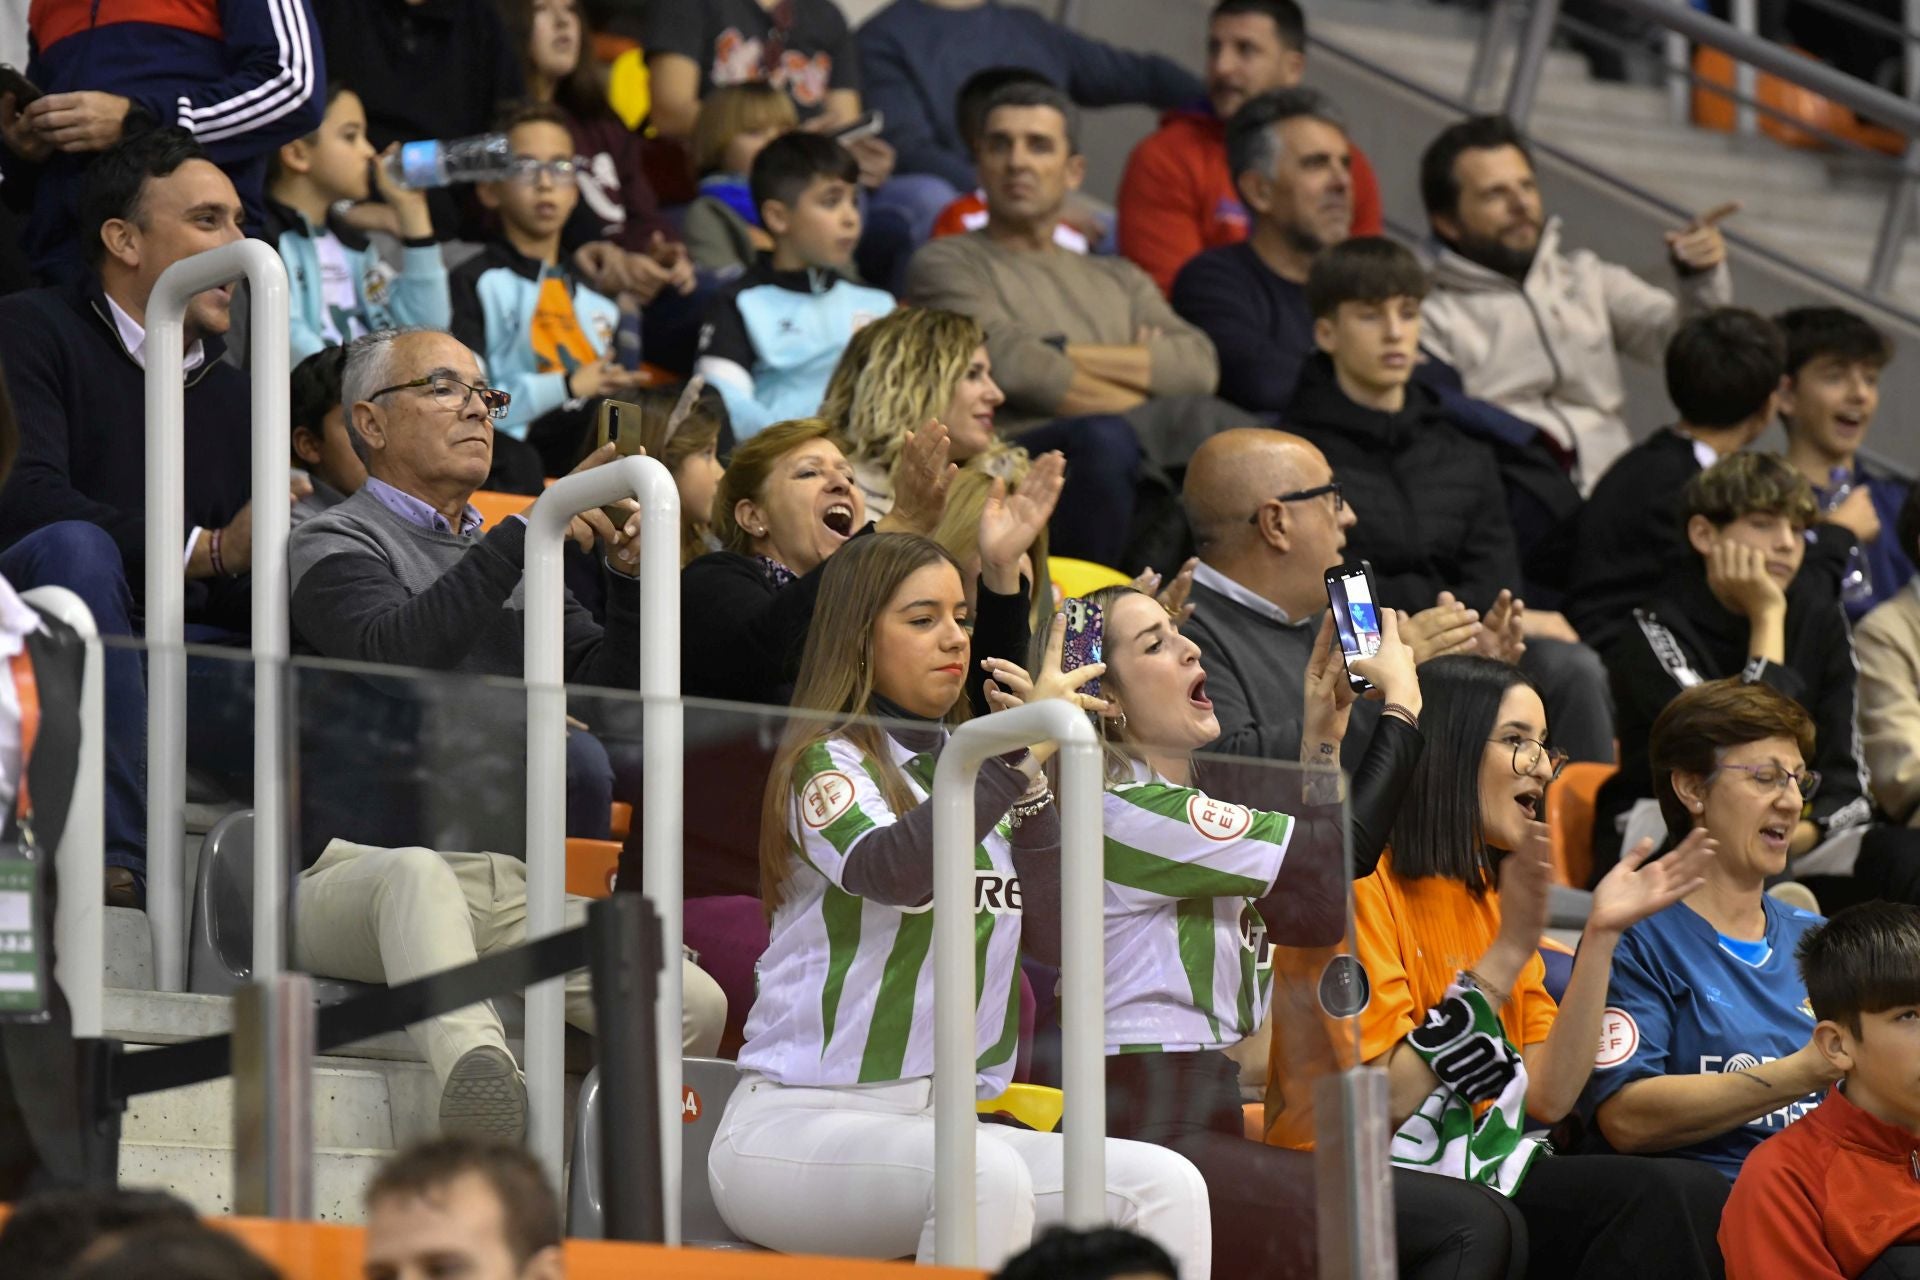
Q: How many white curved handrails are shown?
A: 4